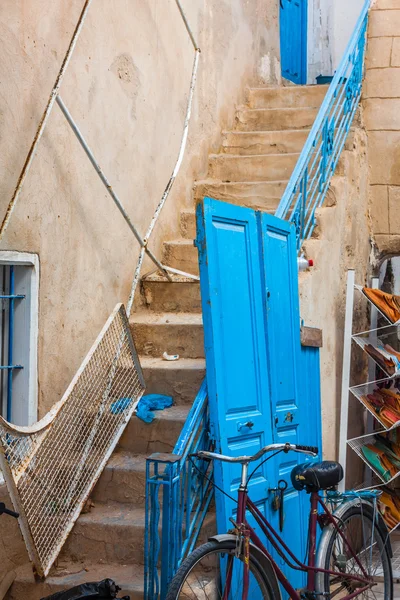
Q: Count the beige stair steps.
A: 14